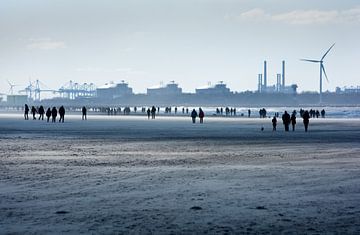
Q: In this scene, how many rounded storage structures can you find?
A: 3